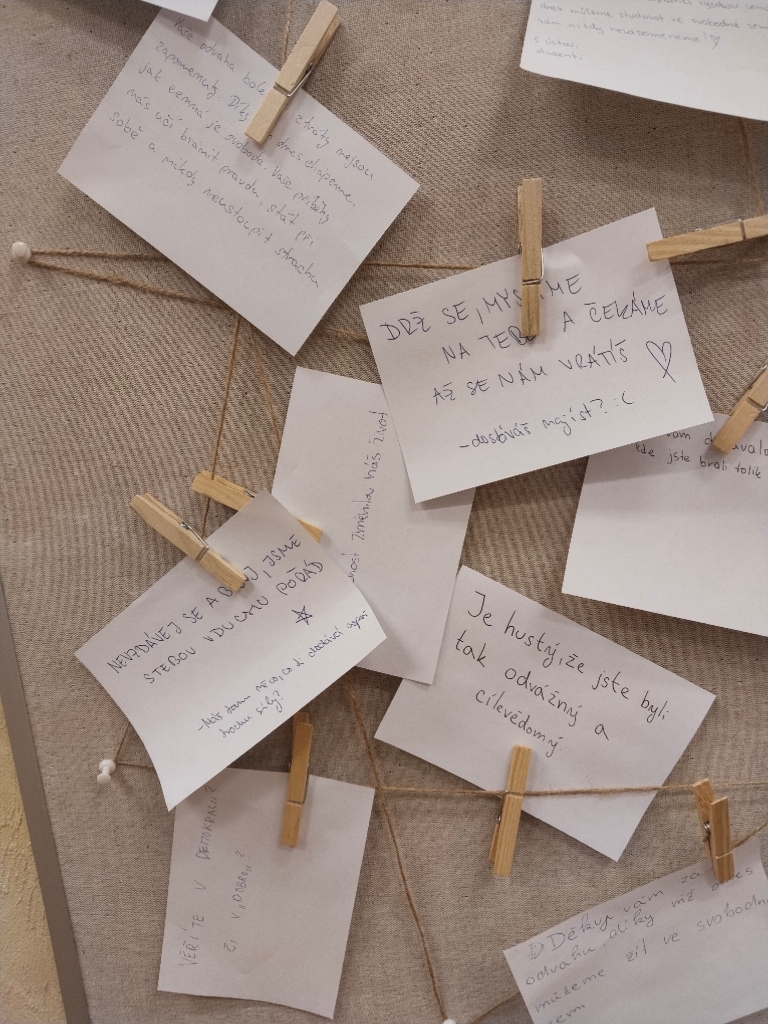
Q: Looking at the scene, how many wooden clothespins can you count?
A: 9